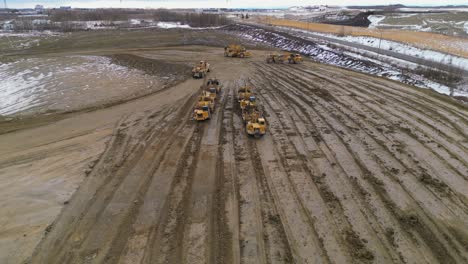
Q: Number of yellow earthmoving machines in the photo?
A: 7